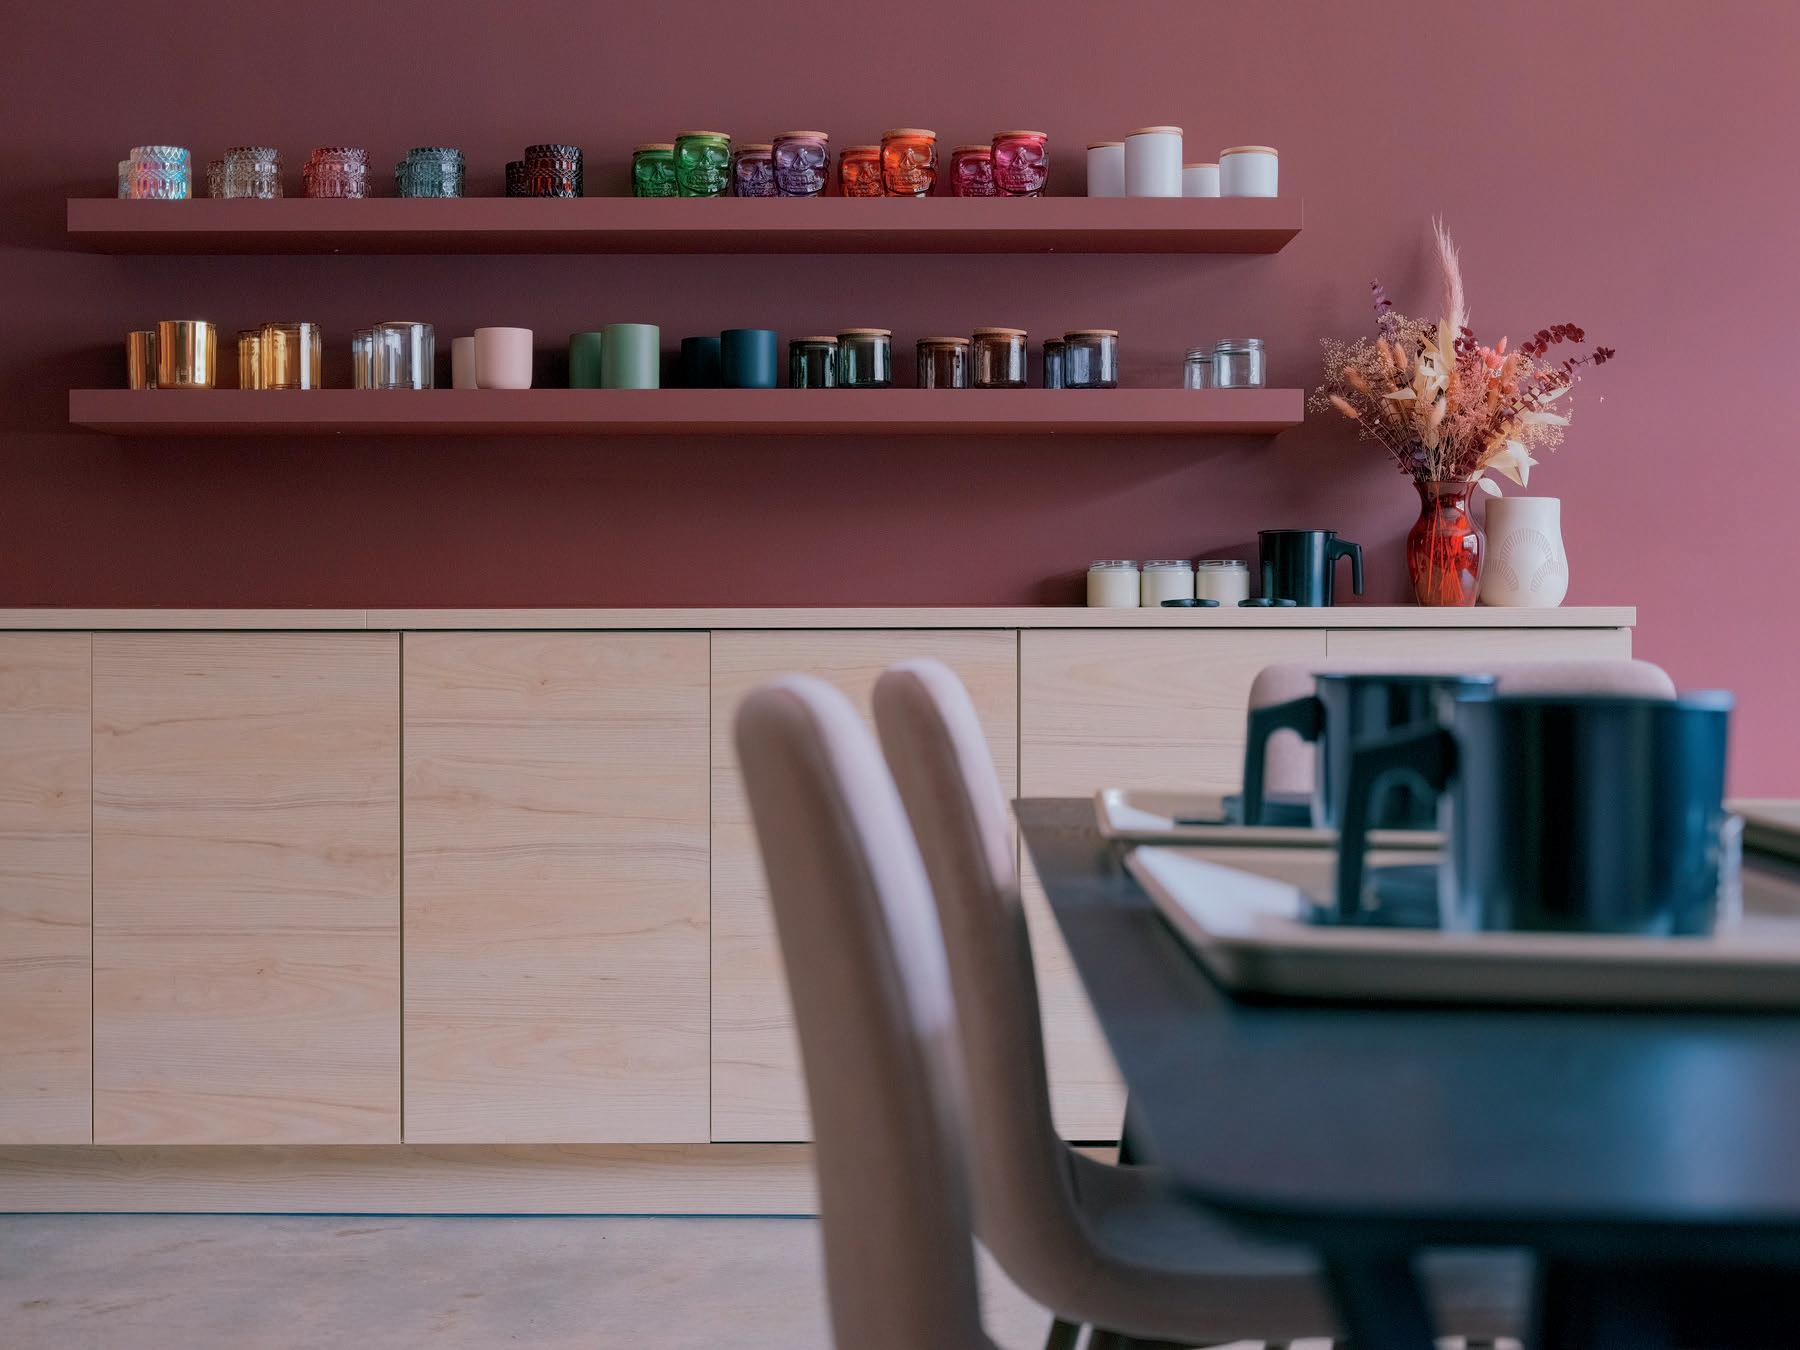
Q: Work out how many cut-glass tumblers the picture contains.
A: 10